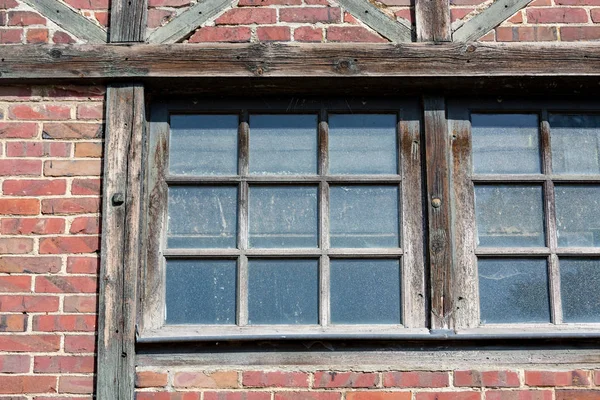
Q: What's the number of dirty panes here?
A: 15